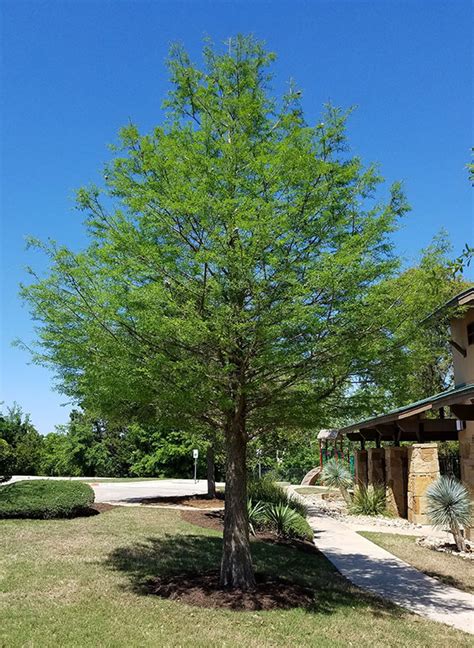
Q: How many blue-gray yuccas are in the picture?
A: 2